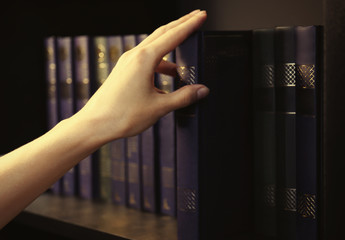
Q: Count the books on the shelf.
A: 12